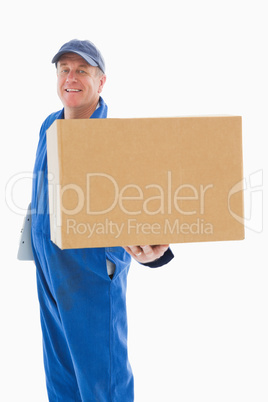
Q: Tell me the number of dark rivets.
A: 2